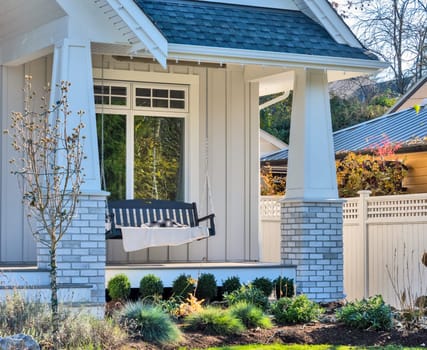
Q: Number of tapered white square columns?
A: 2